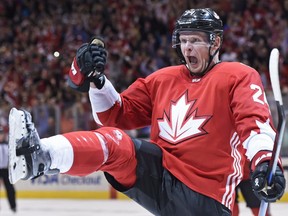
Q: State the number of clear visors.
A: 1